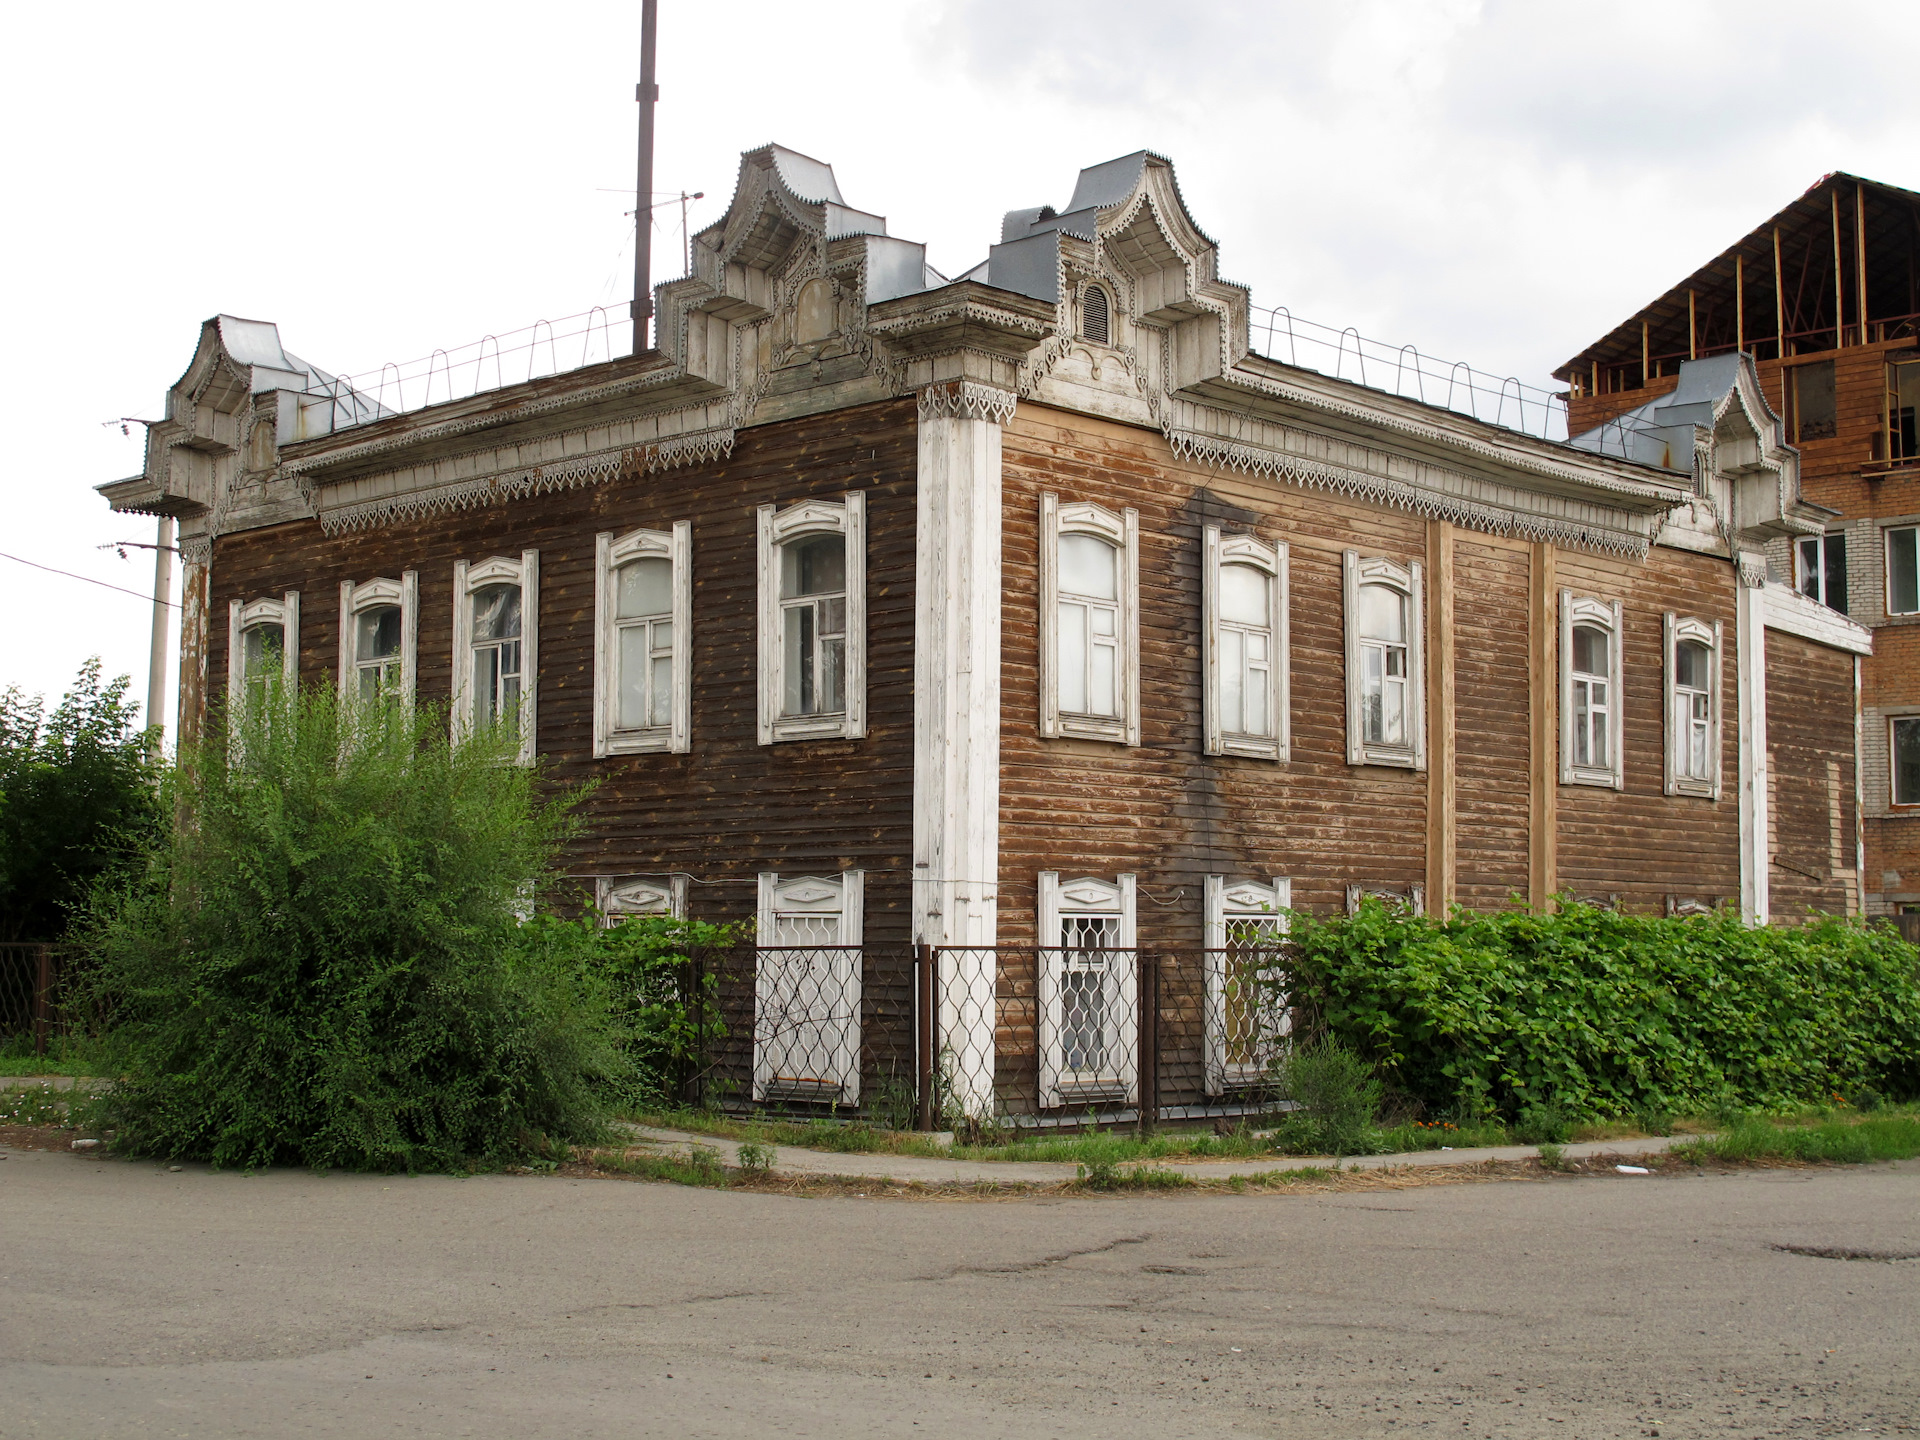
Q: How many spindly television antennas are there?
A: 1